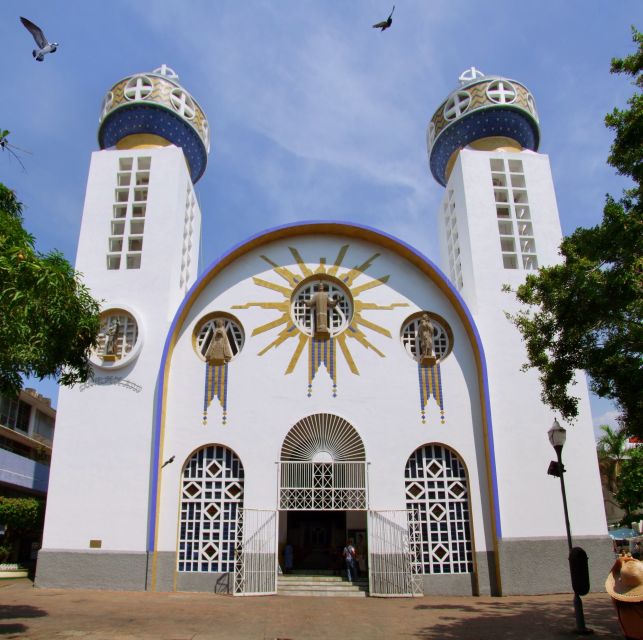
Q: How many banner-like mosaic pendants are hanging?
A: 3